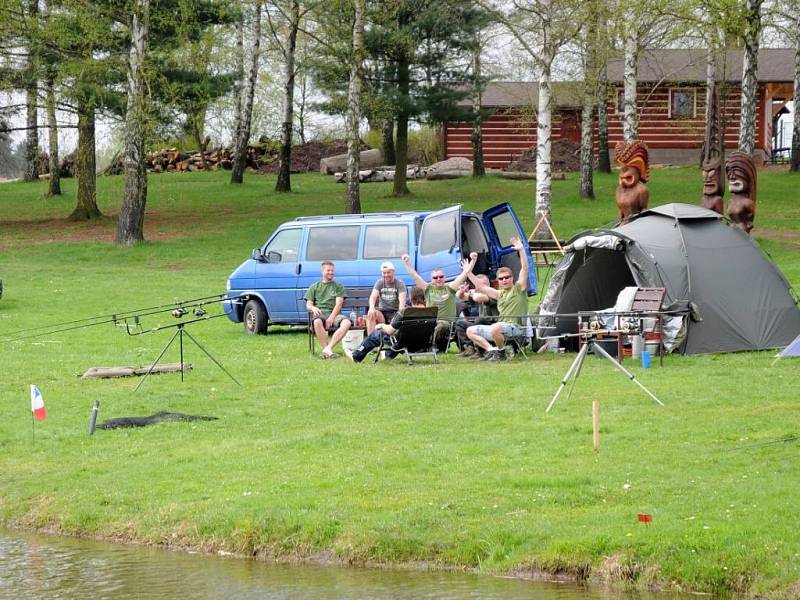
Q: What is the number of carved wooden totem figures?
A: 3